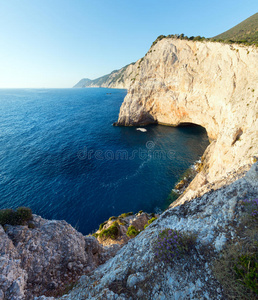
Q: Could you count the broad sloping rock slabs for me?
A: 1